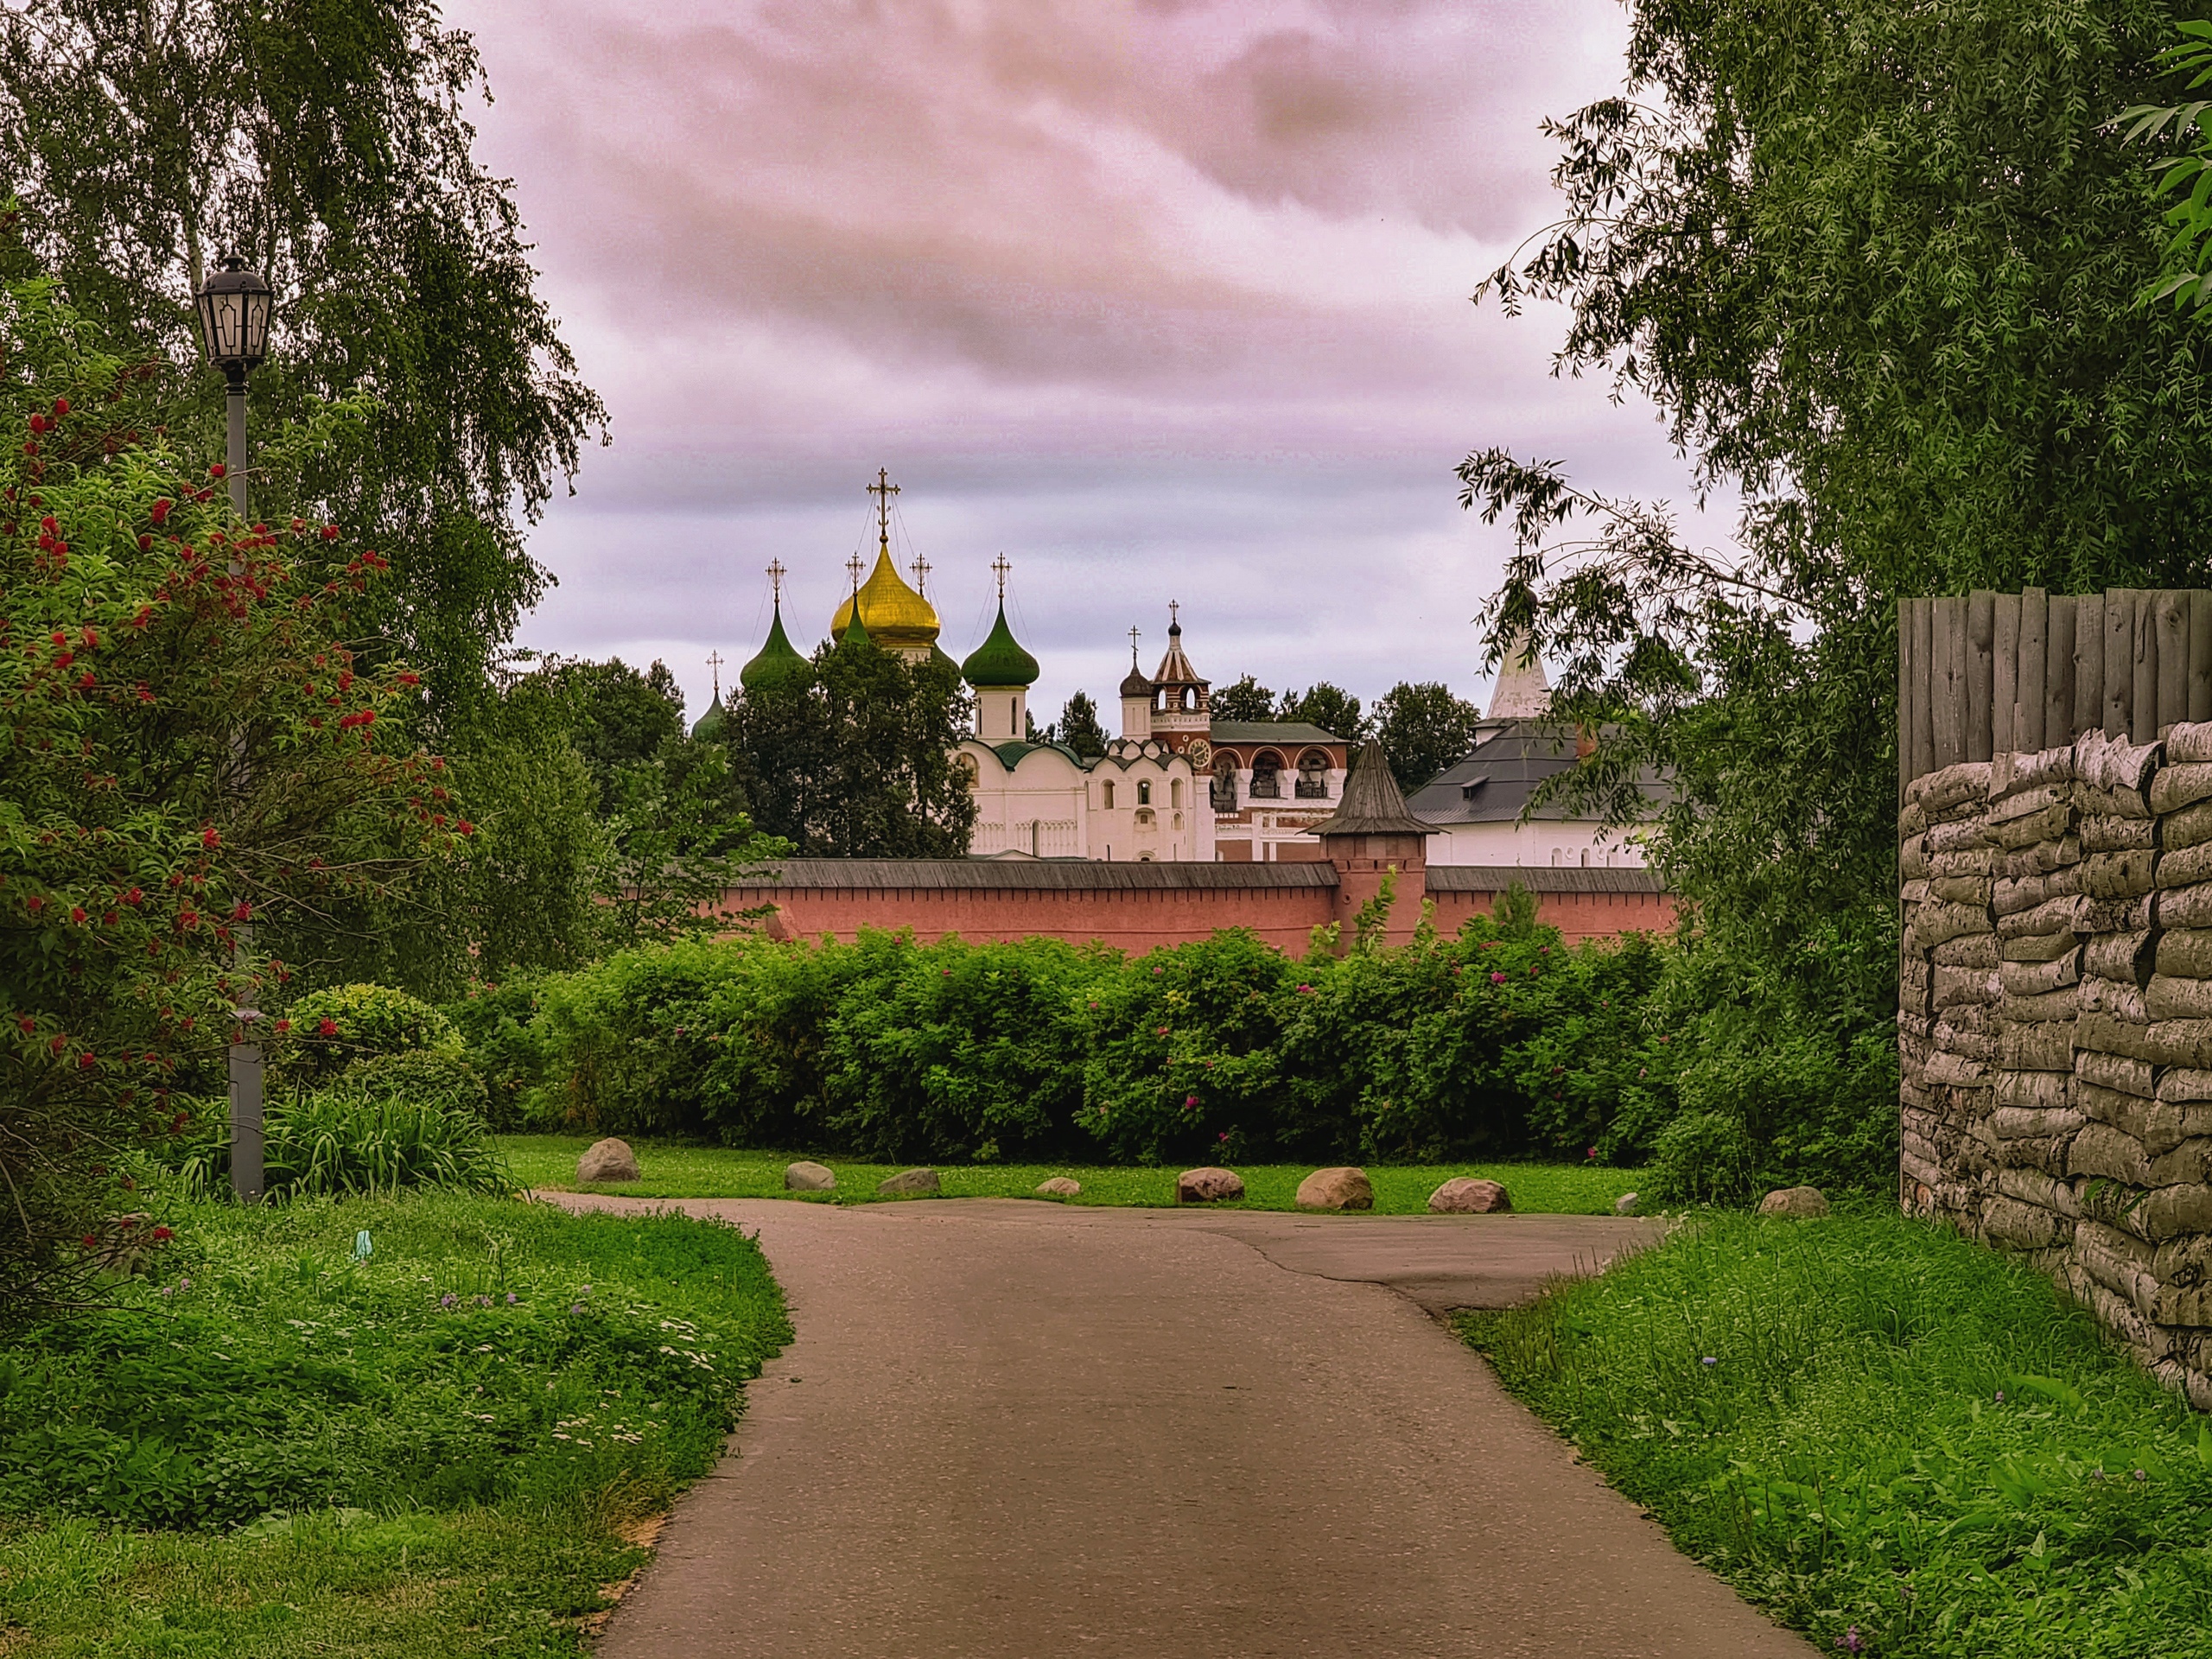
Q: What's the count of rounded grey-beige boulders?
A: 9